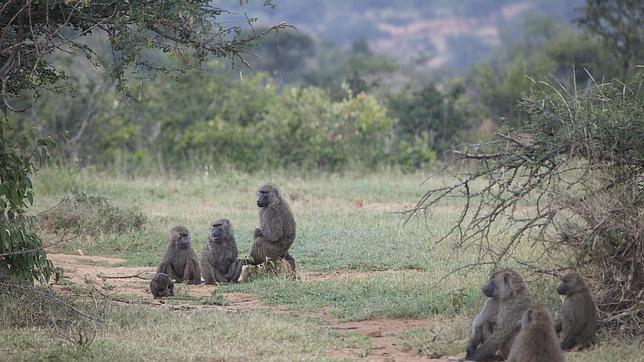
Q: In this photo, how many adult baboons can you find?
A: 6